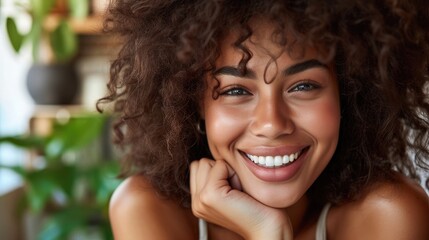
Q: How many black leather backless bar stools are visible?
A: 0